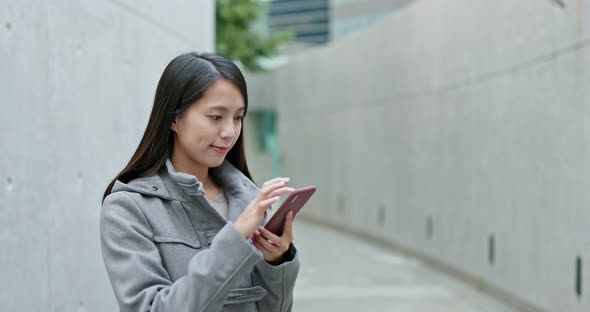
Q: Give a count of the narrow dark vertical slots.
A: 5